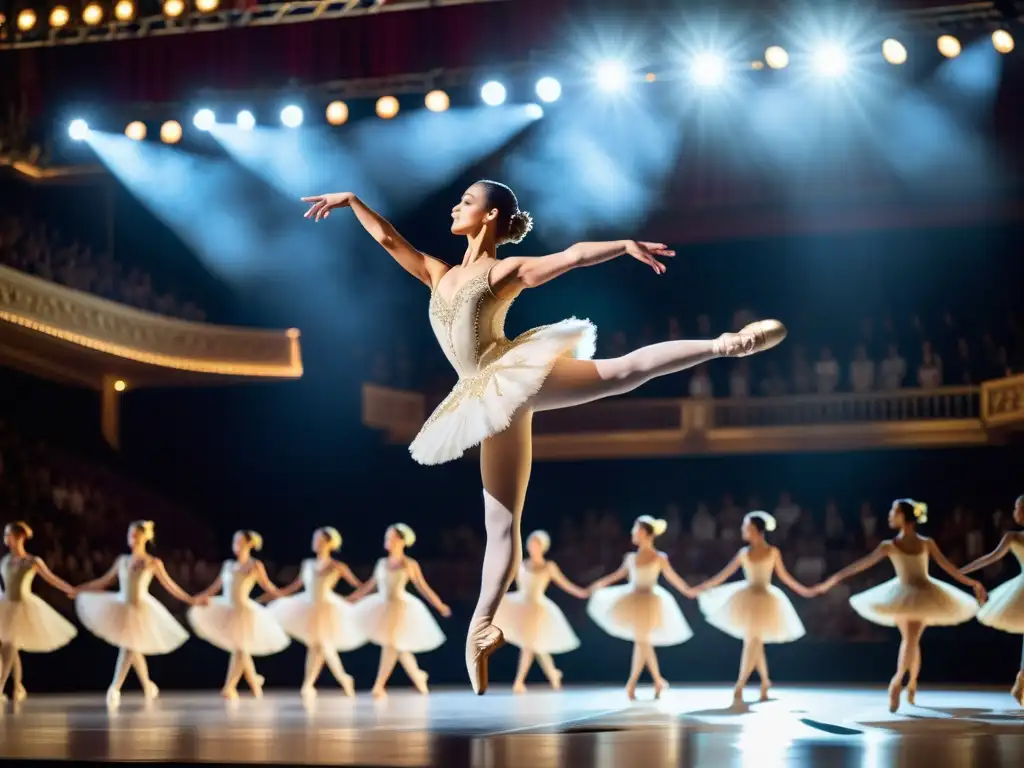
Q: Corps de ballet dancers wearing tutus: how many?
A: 10